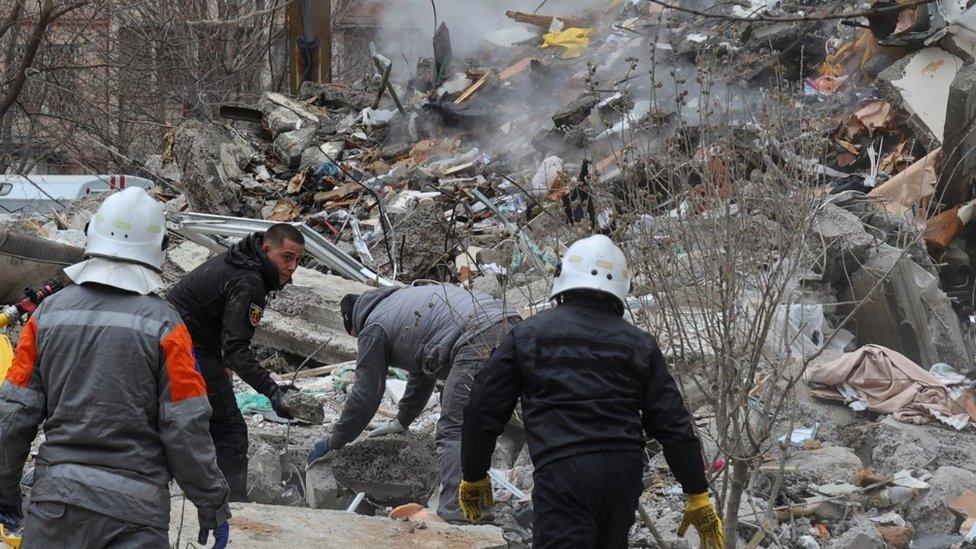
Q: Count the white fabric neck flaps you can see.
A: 1